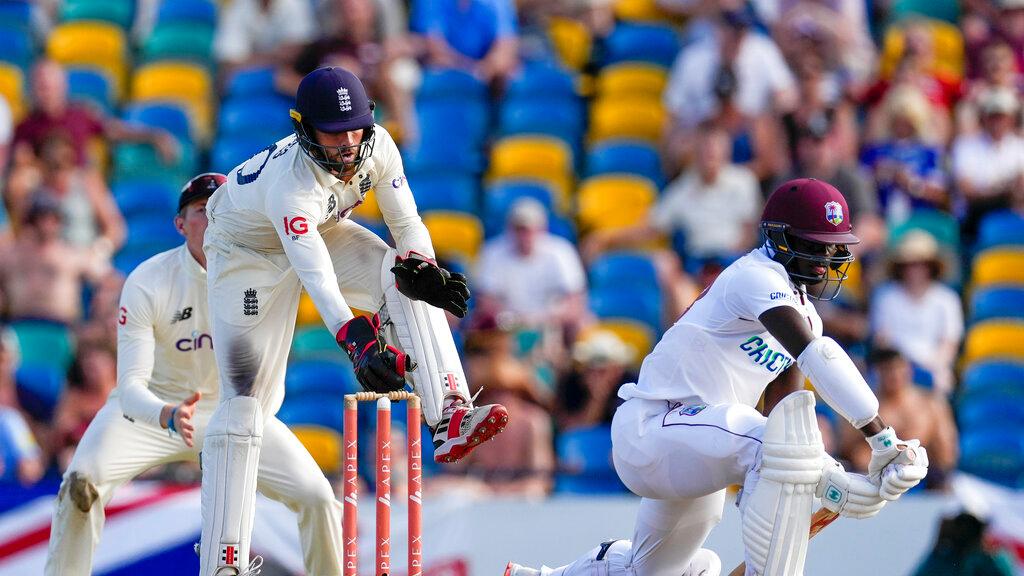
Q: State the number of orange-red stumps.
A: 3